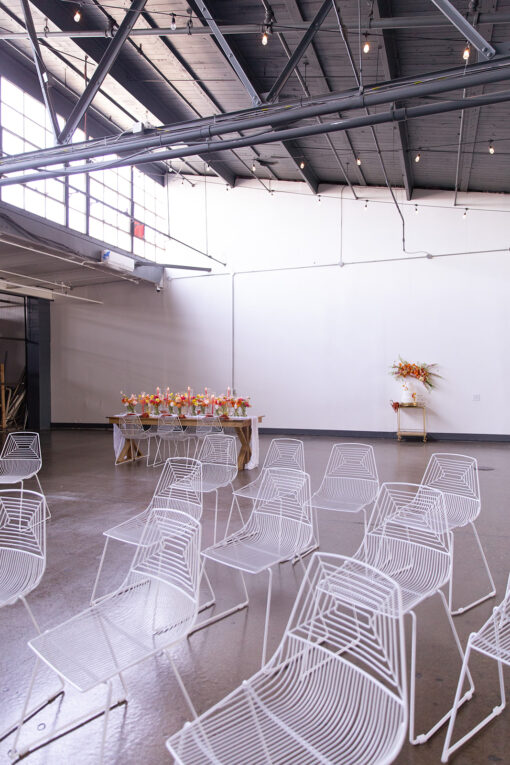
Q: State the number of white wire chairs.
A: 15